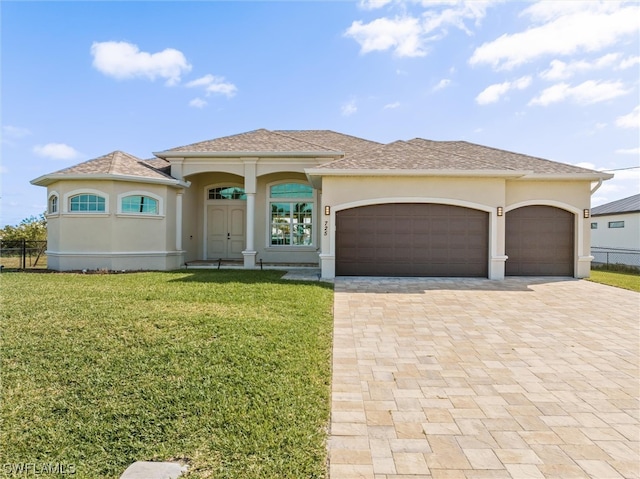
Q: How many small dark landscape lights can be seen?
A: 3